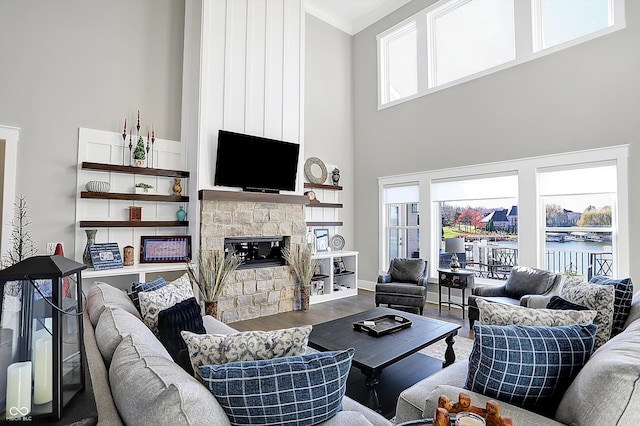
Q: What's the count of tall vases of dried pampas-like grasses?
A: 2